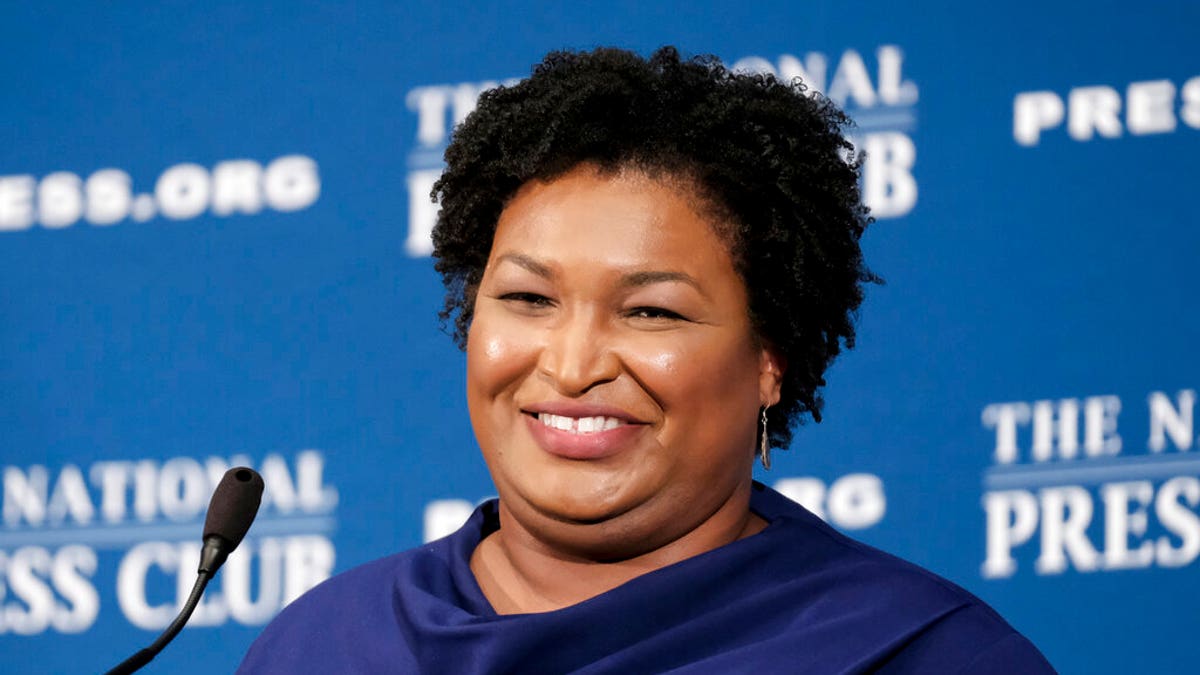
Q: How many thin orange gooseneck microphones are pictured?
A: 0